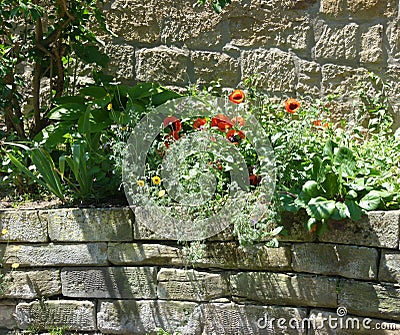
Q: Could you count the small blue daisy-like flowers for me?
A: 0